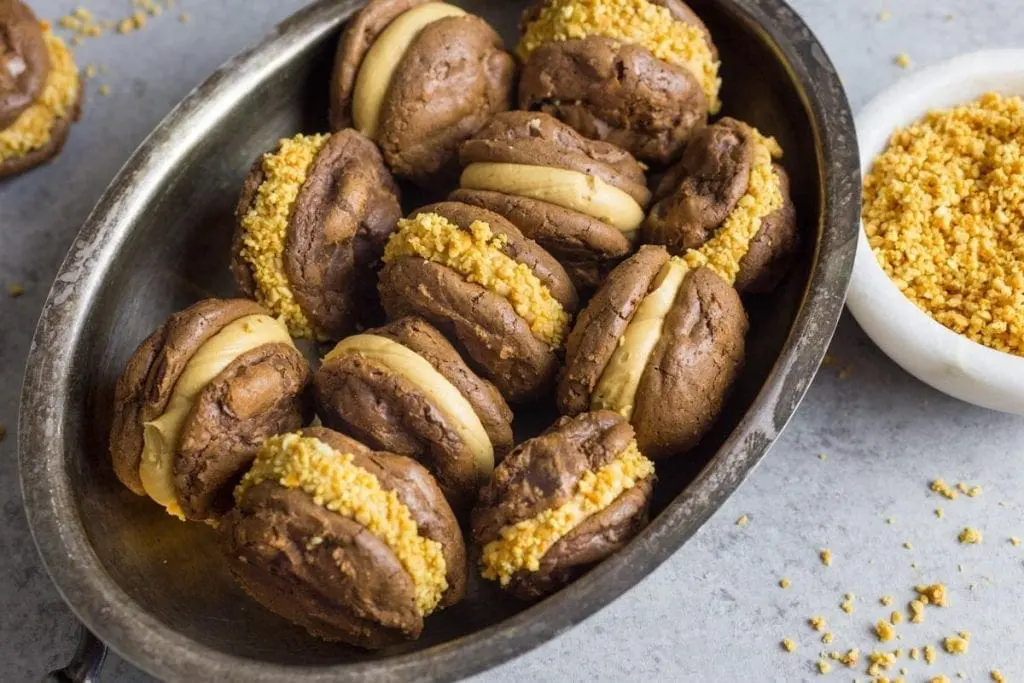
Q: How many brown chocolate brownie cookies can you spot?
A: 12